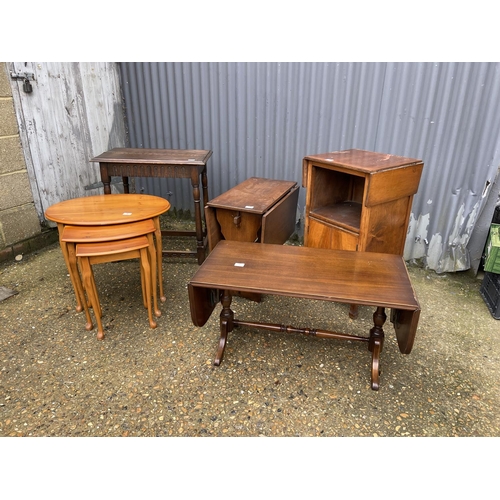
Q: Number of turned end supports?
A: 2